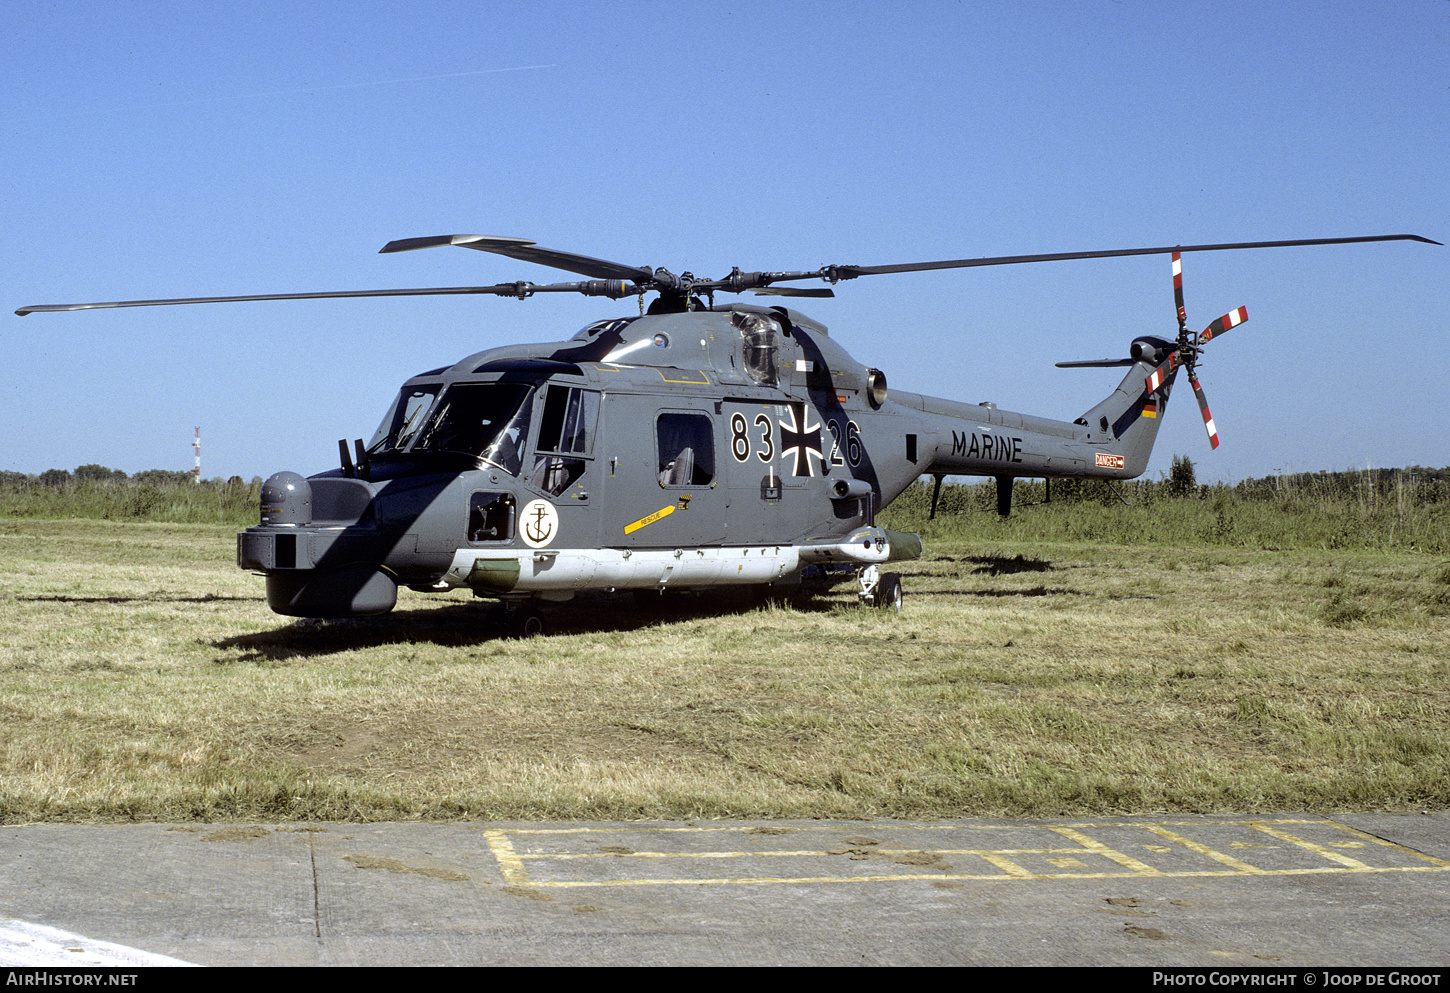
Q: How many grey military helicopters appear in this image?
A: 1